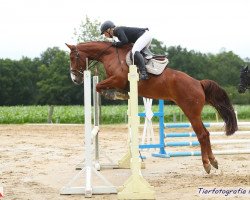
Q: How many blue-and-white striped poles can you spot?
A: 4